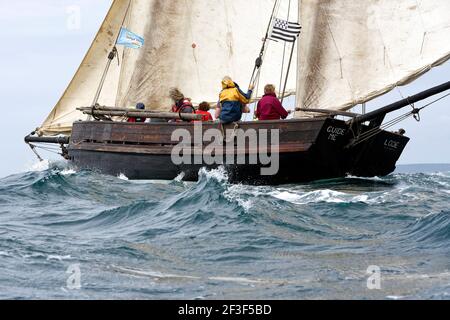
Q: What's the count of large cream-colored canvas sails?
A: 3